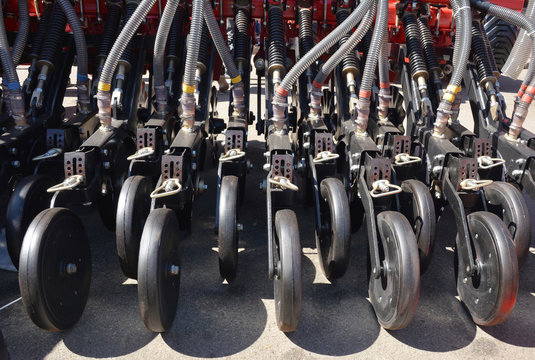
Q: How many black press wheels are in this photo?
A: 11